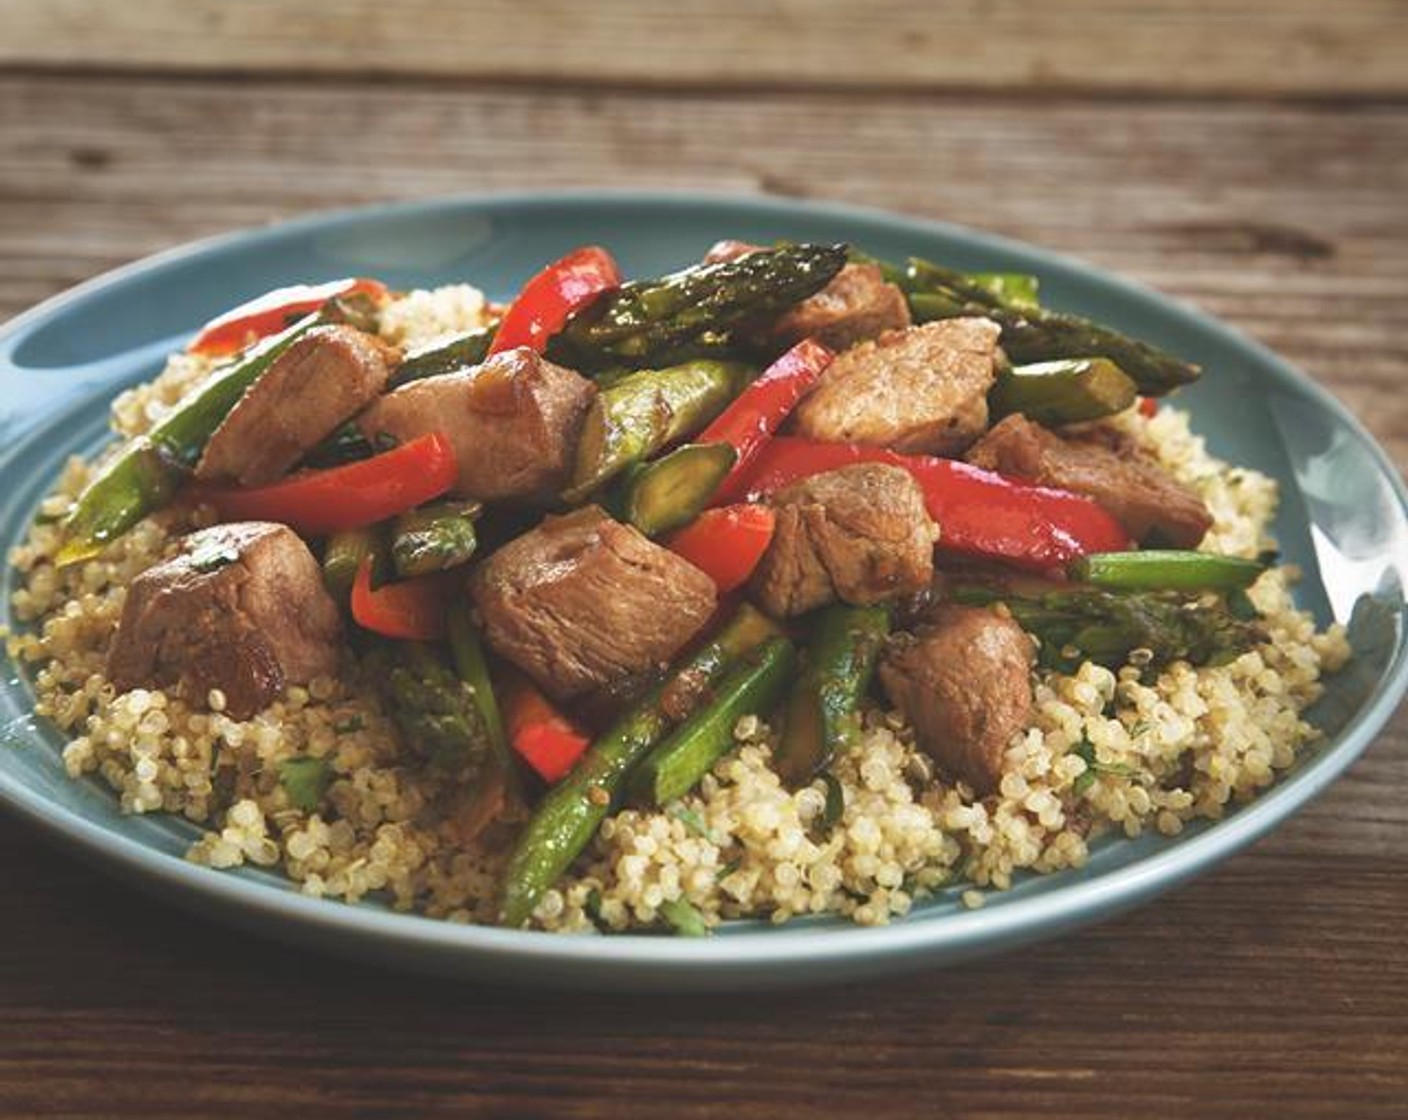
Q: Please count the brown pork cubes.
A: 9